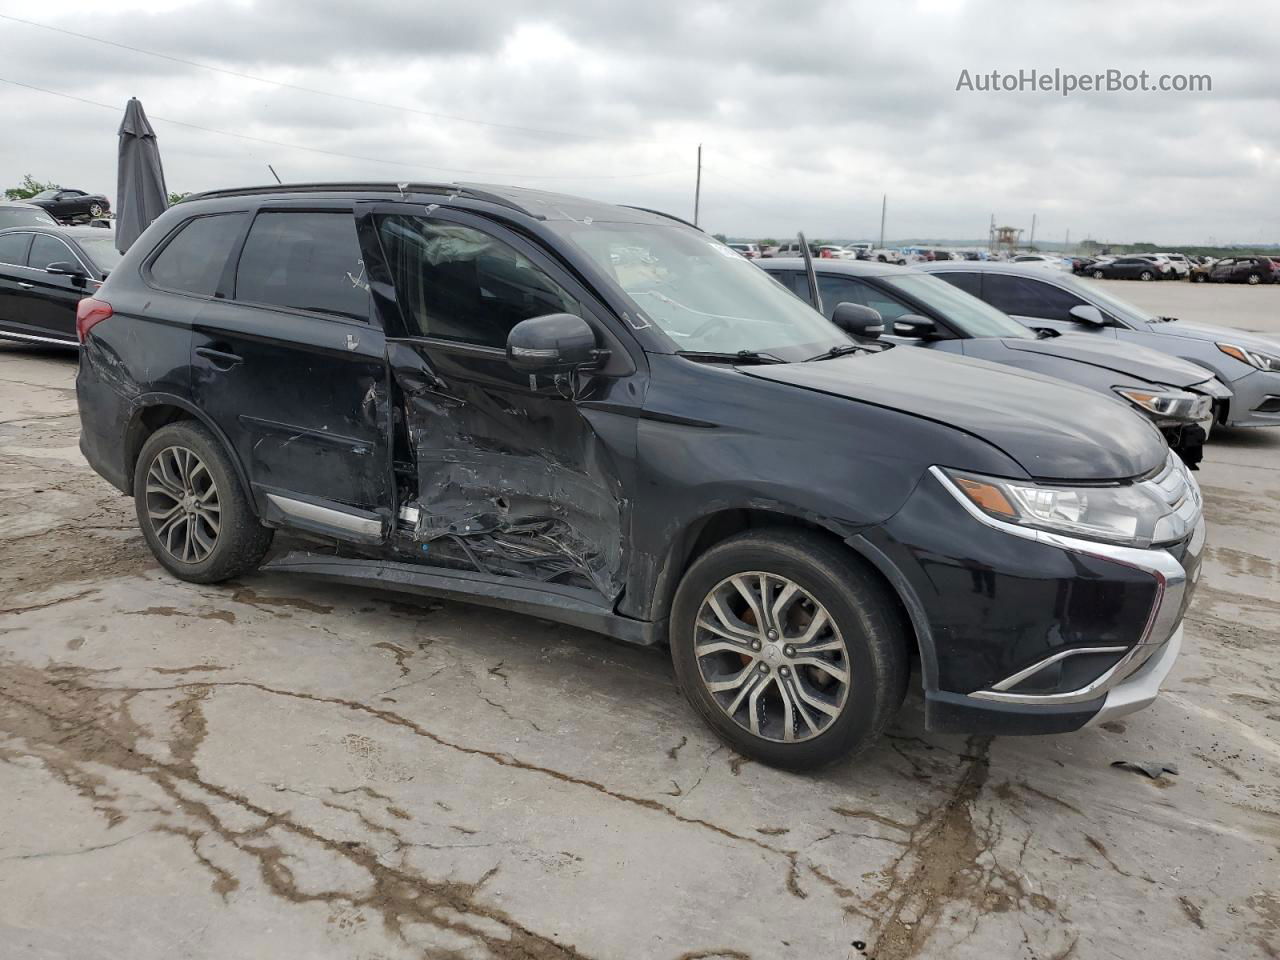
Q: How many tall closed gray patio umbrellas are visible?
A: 1